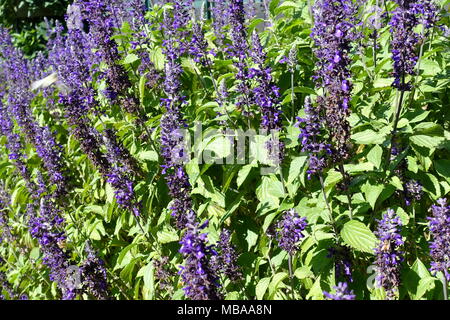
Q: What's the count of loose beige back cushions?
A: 0